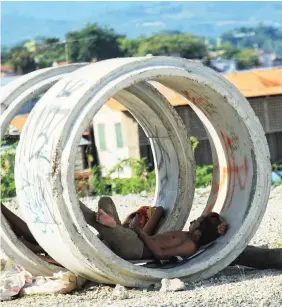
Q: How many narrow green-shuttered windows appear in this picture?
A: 2